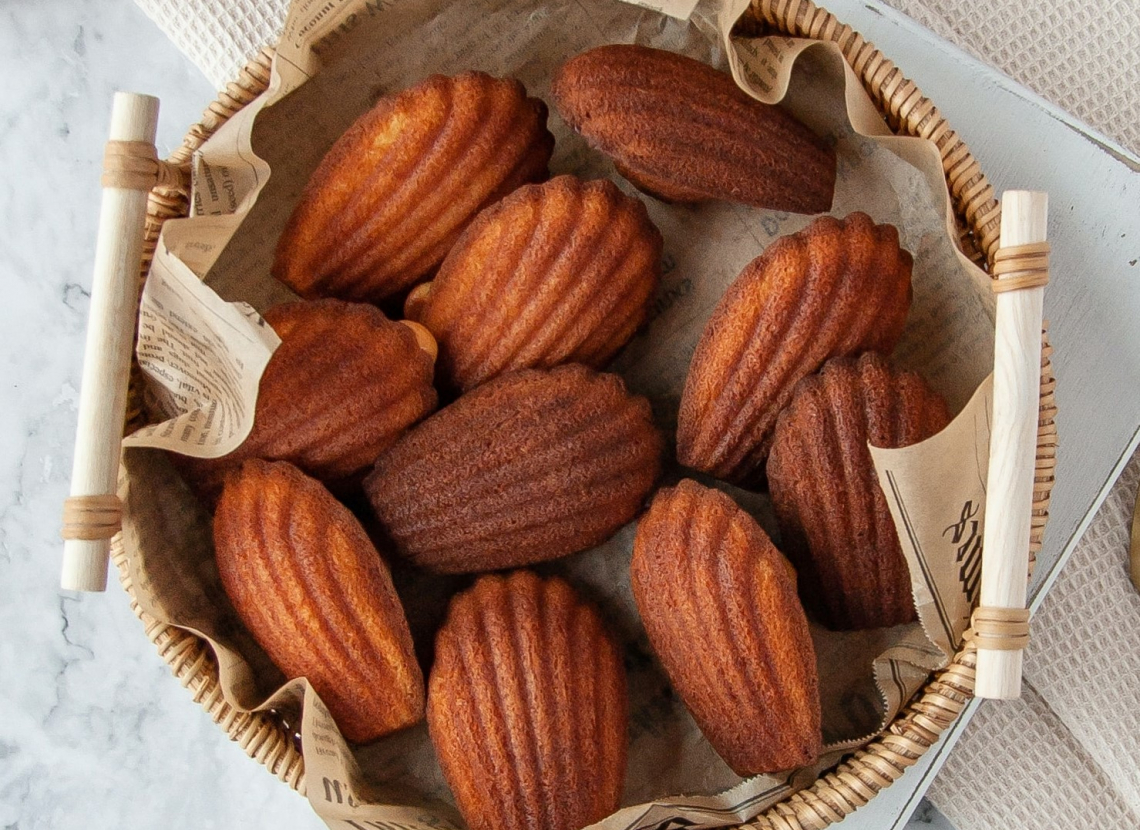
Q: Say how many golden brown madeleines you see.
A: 10